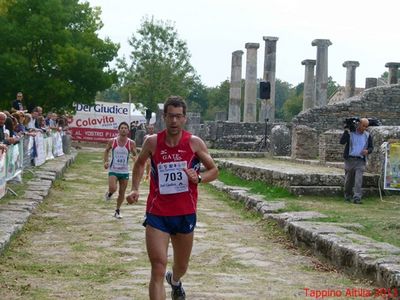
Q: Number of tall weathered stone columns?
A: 7